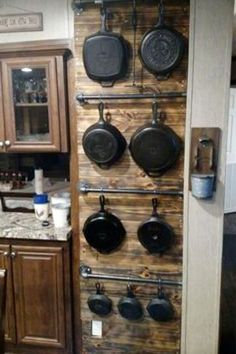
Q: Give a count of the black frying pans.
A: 9